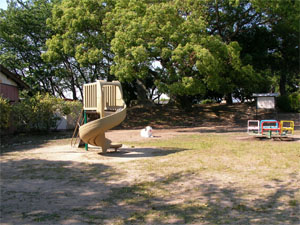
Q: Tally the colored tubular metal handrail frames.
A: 4